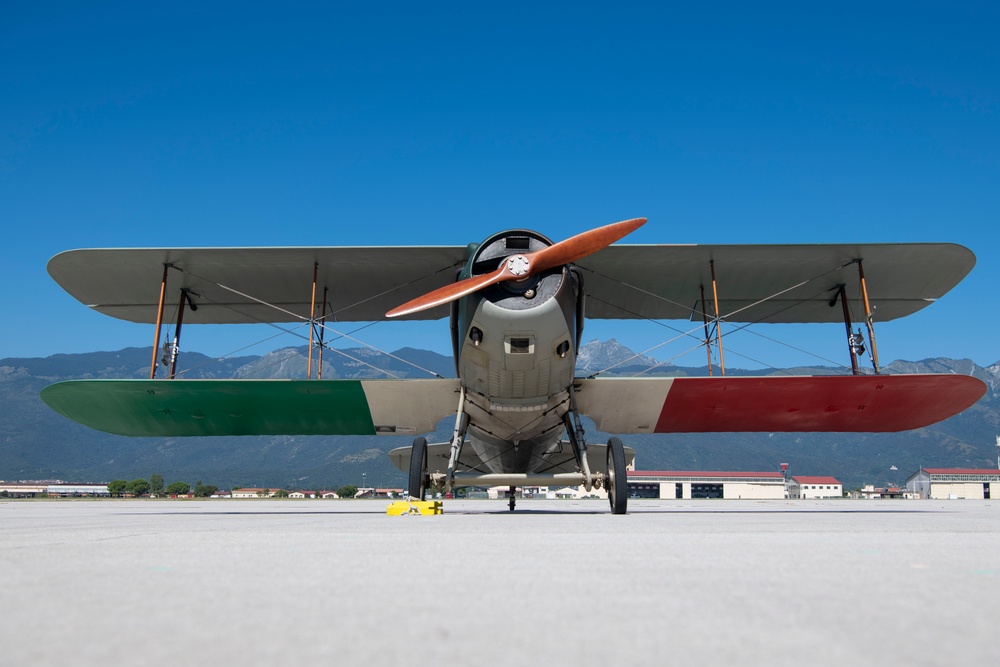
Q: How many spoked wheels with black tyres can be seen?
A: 2